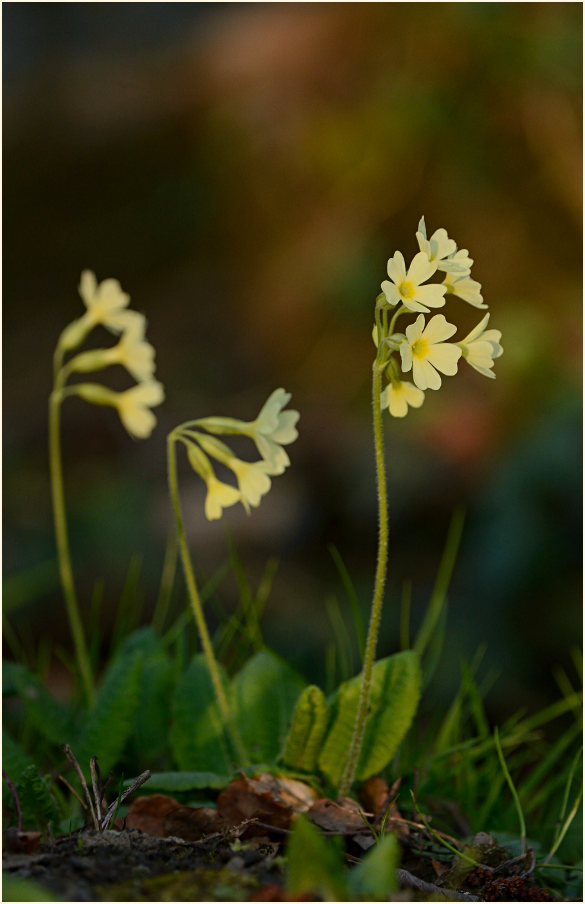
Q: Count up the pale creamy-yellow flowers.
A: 12